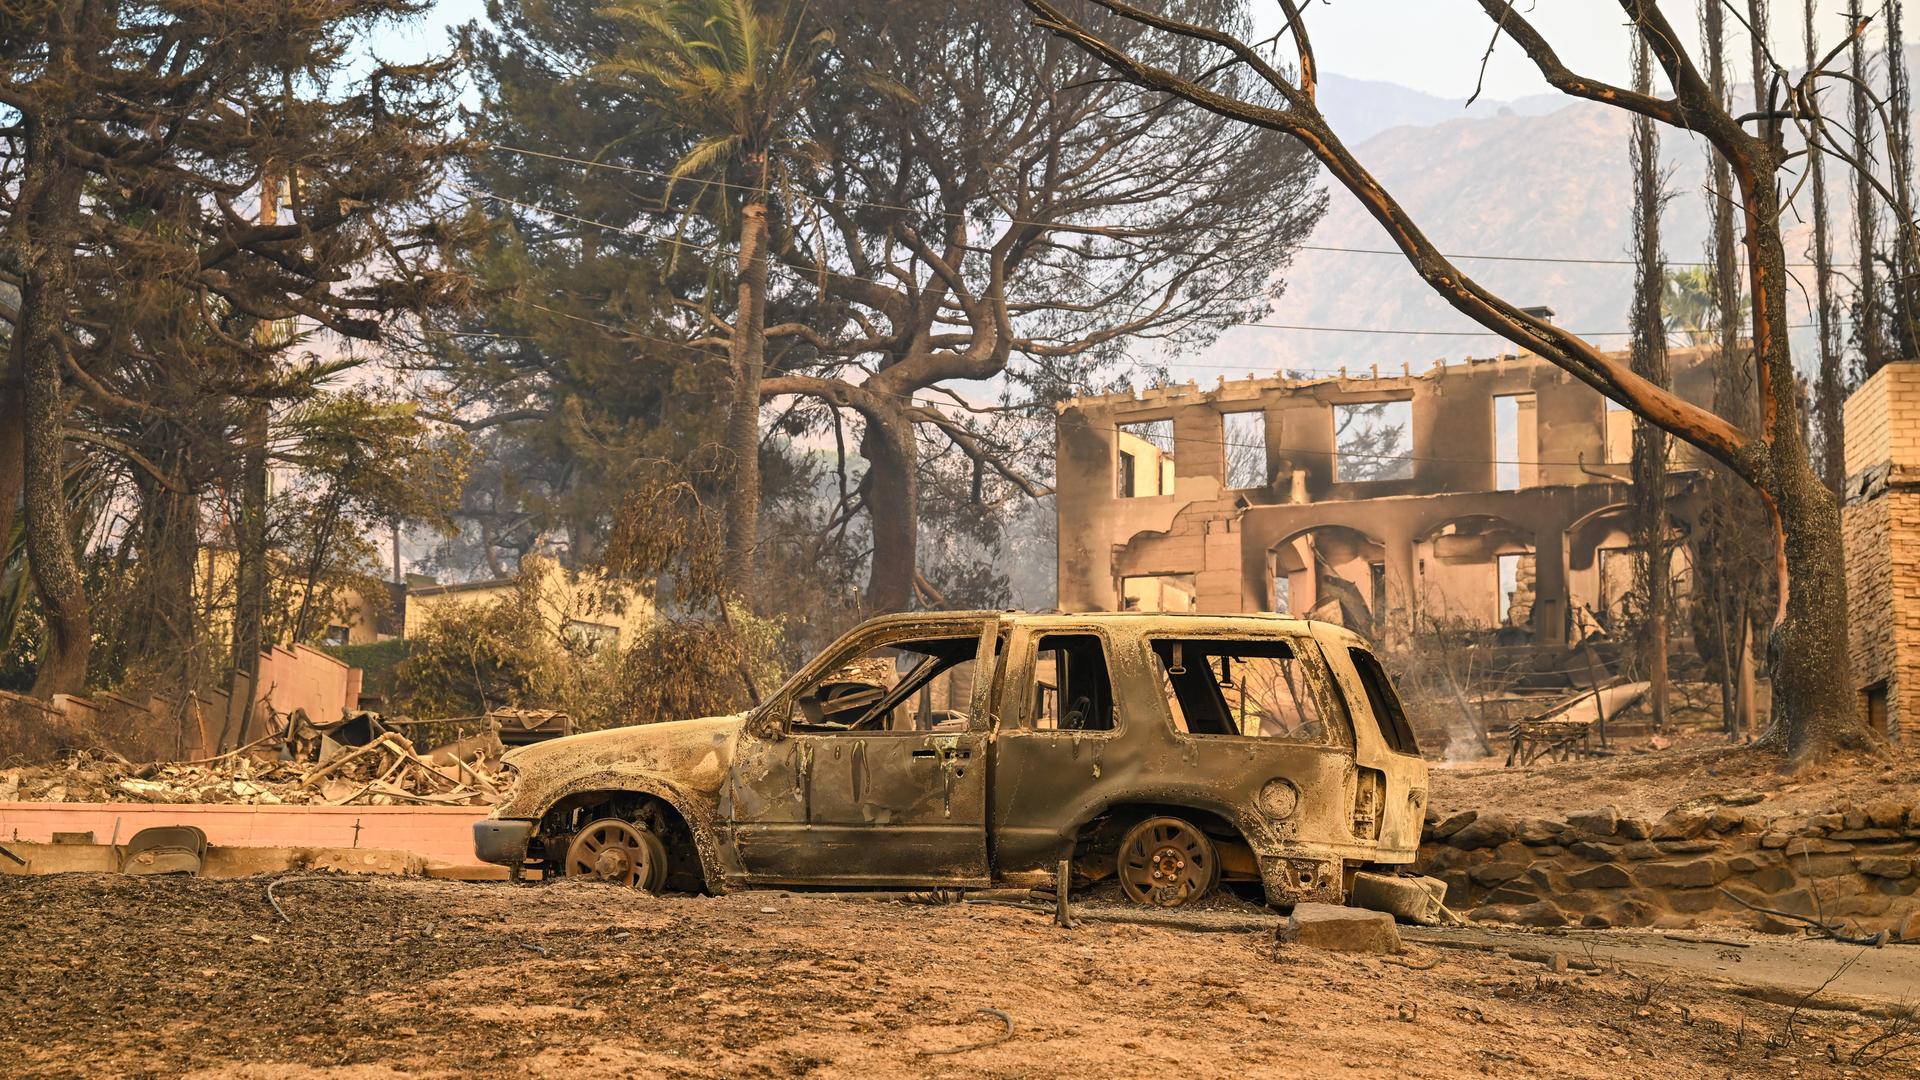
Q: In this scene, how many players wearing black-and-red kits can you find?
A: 0